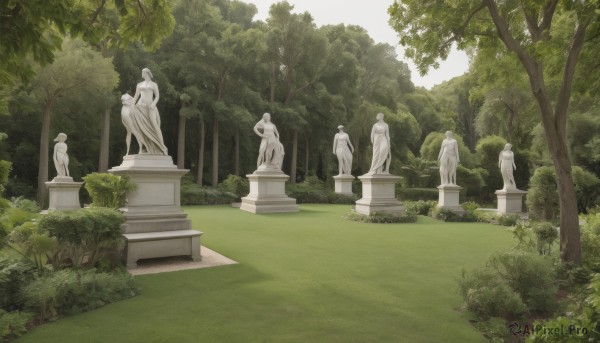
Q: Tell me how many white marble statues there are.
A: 7